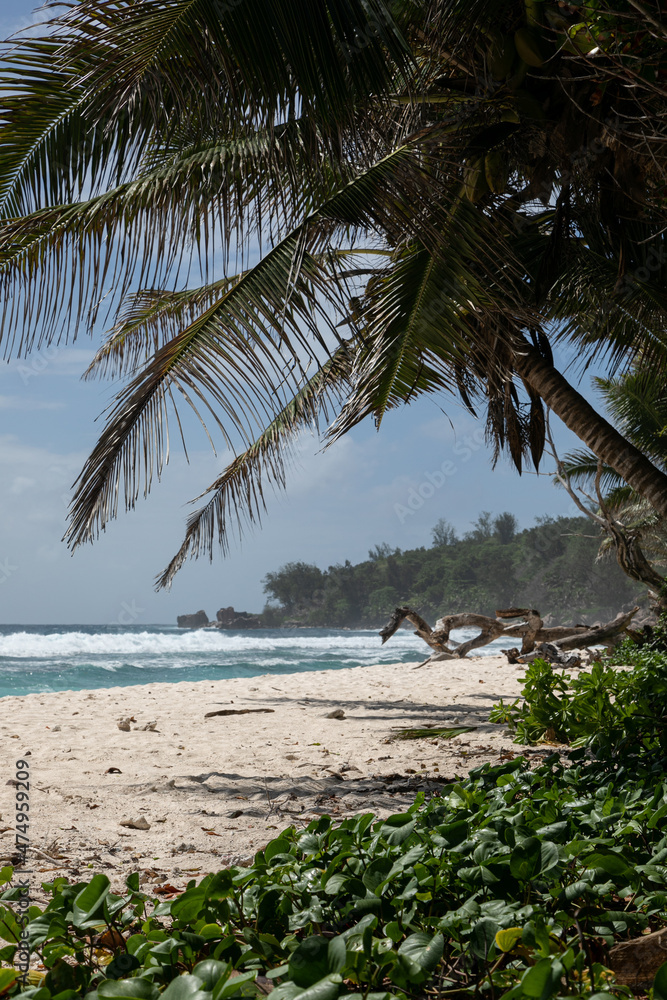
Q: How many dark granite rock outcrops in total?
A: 2